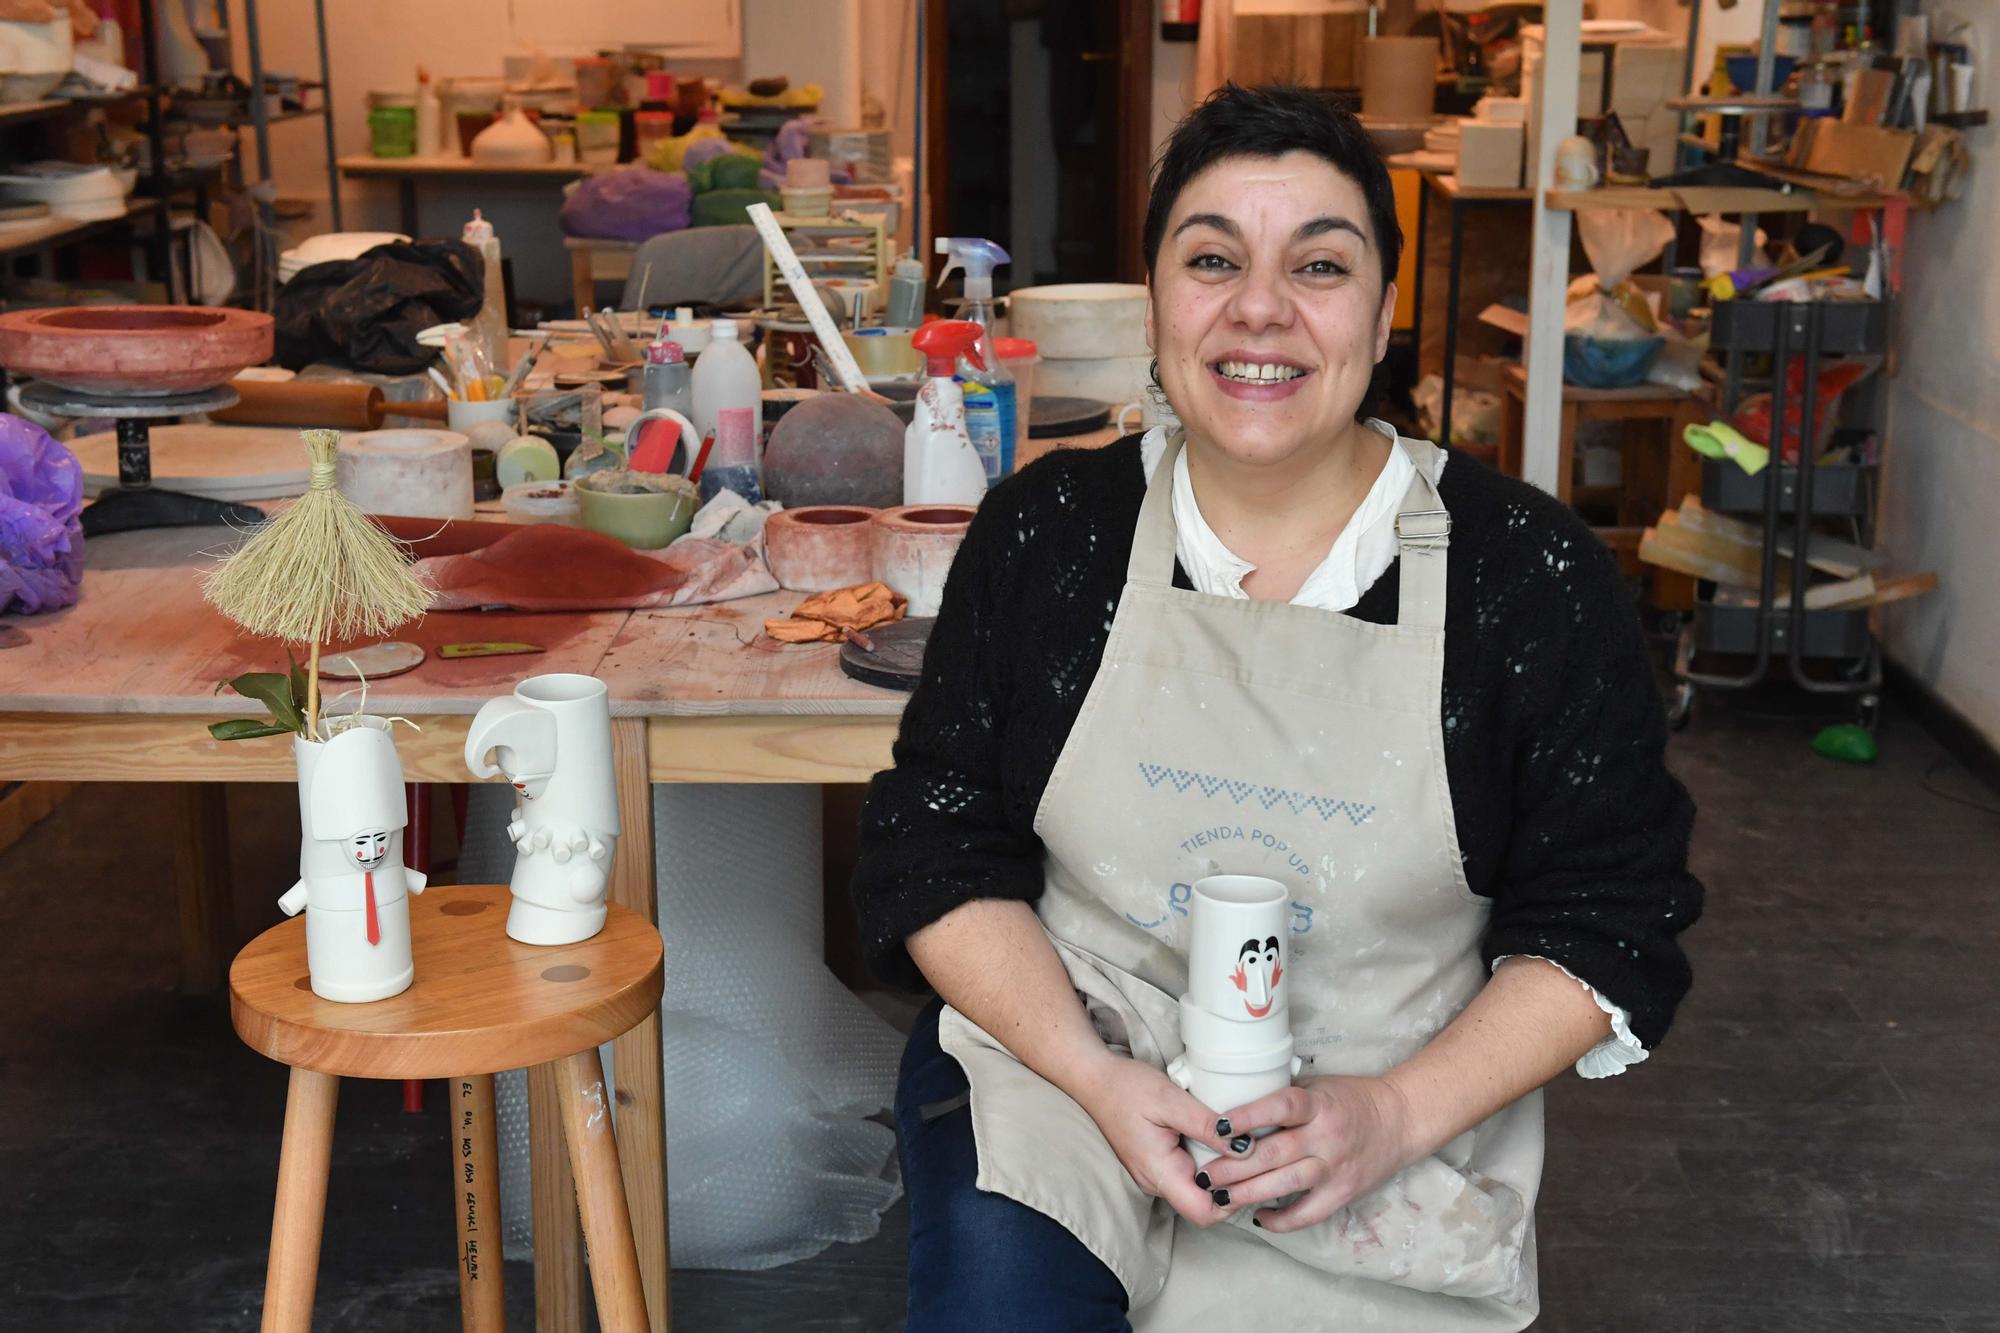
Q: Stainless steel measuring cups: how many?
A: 0